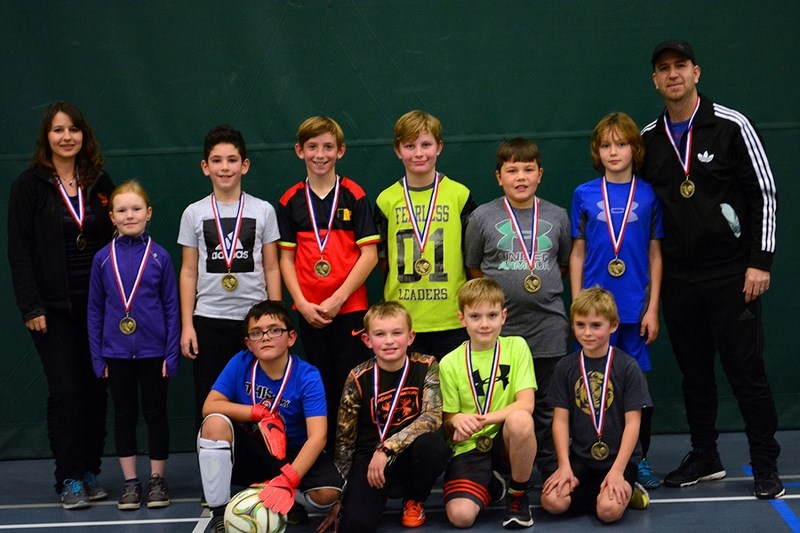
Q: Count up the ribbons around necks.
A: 12